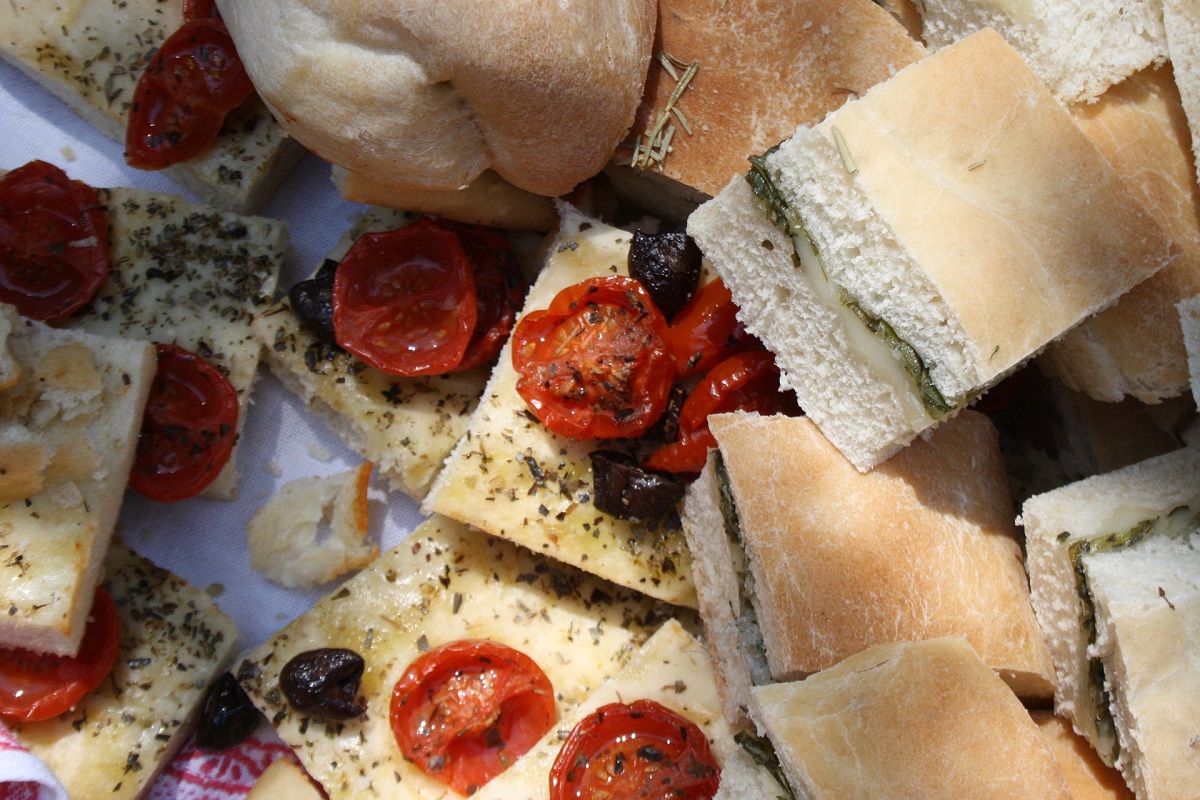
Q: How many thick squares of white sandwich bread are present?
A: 4